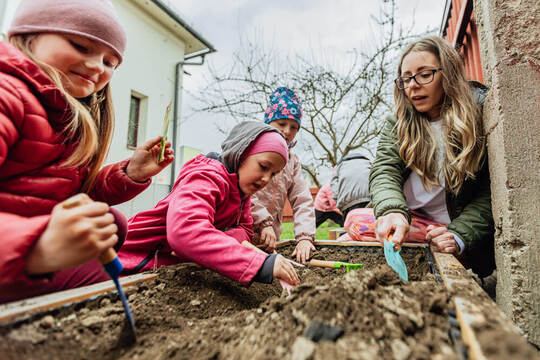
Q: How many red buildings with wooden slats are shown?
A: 1